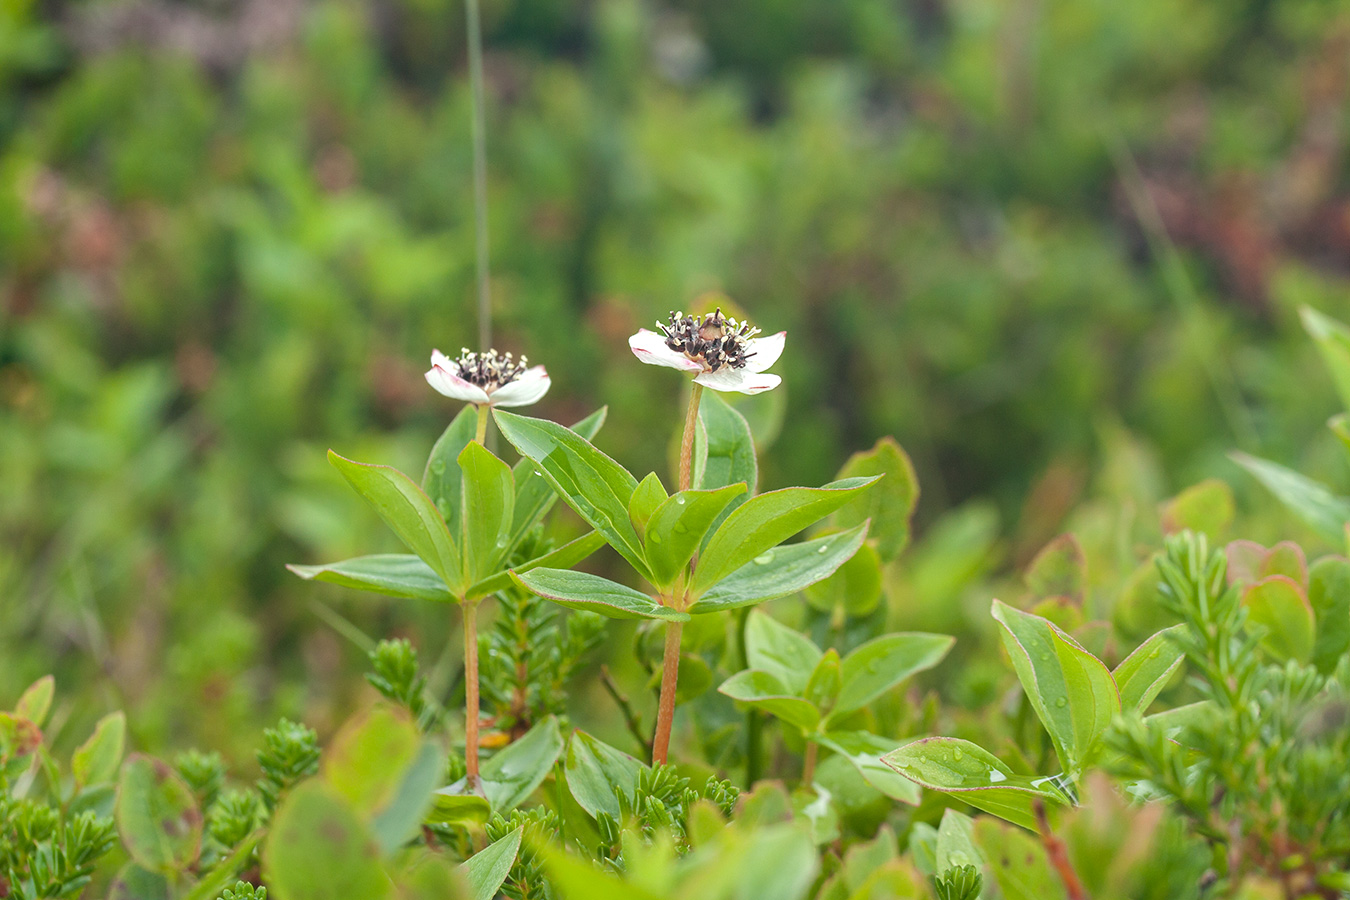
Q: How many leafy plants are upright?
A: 2